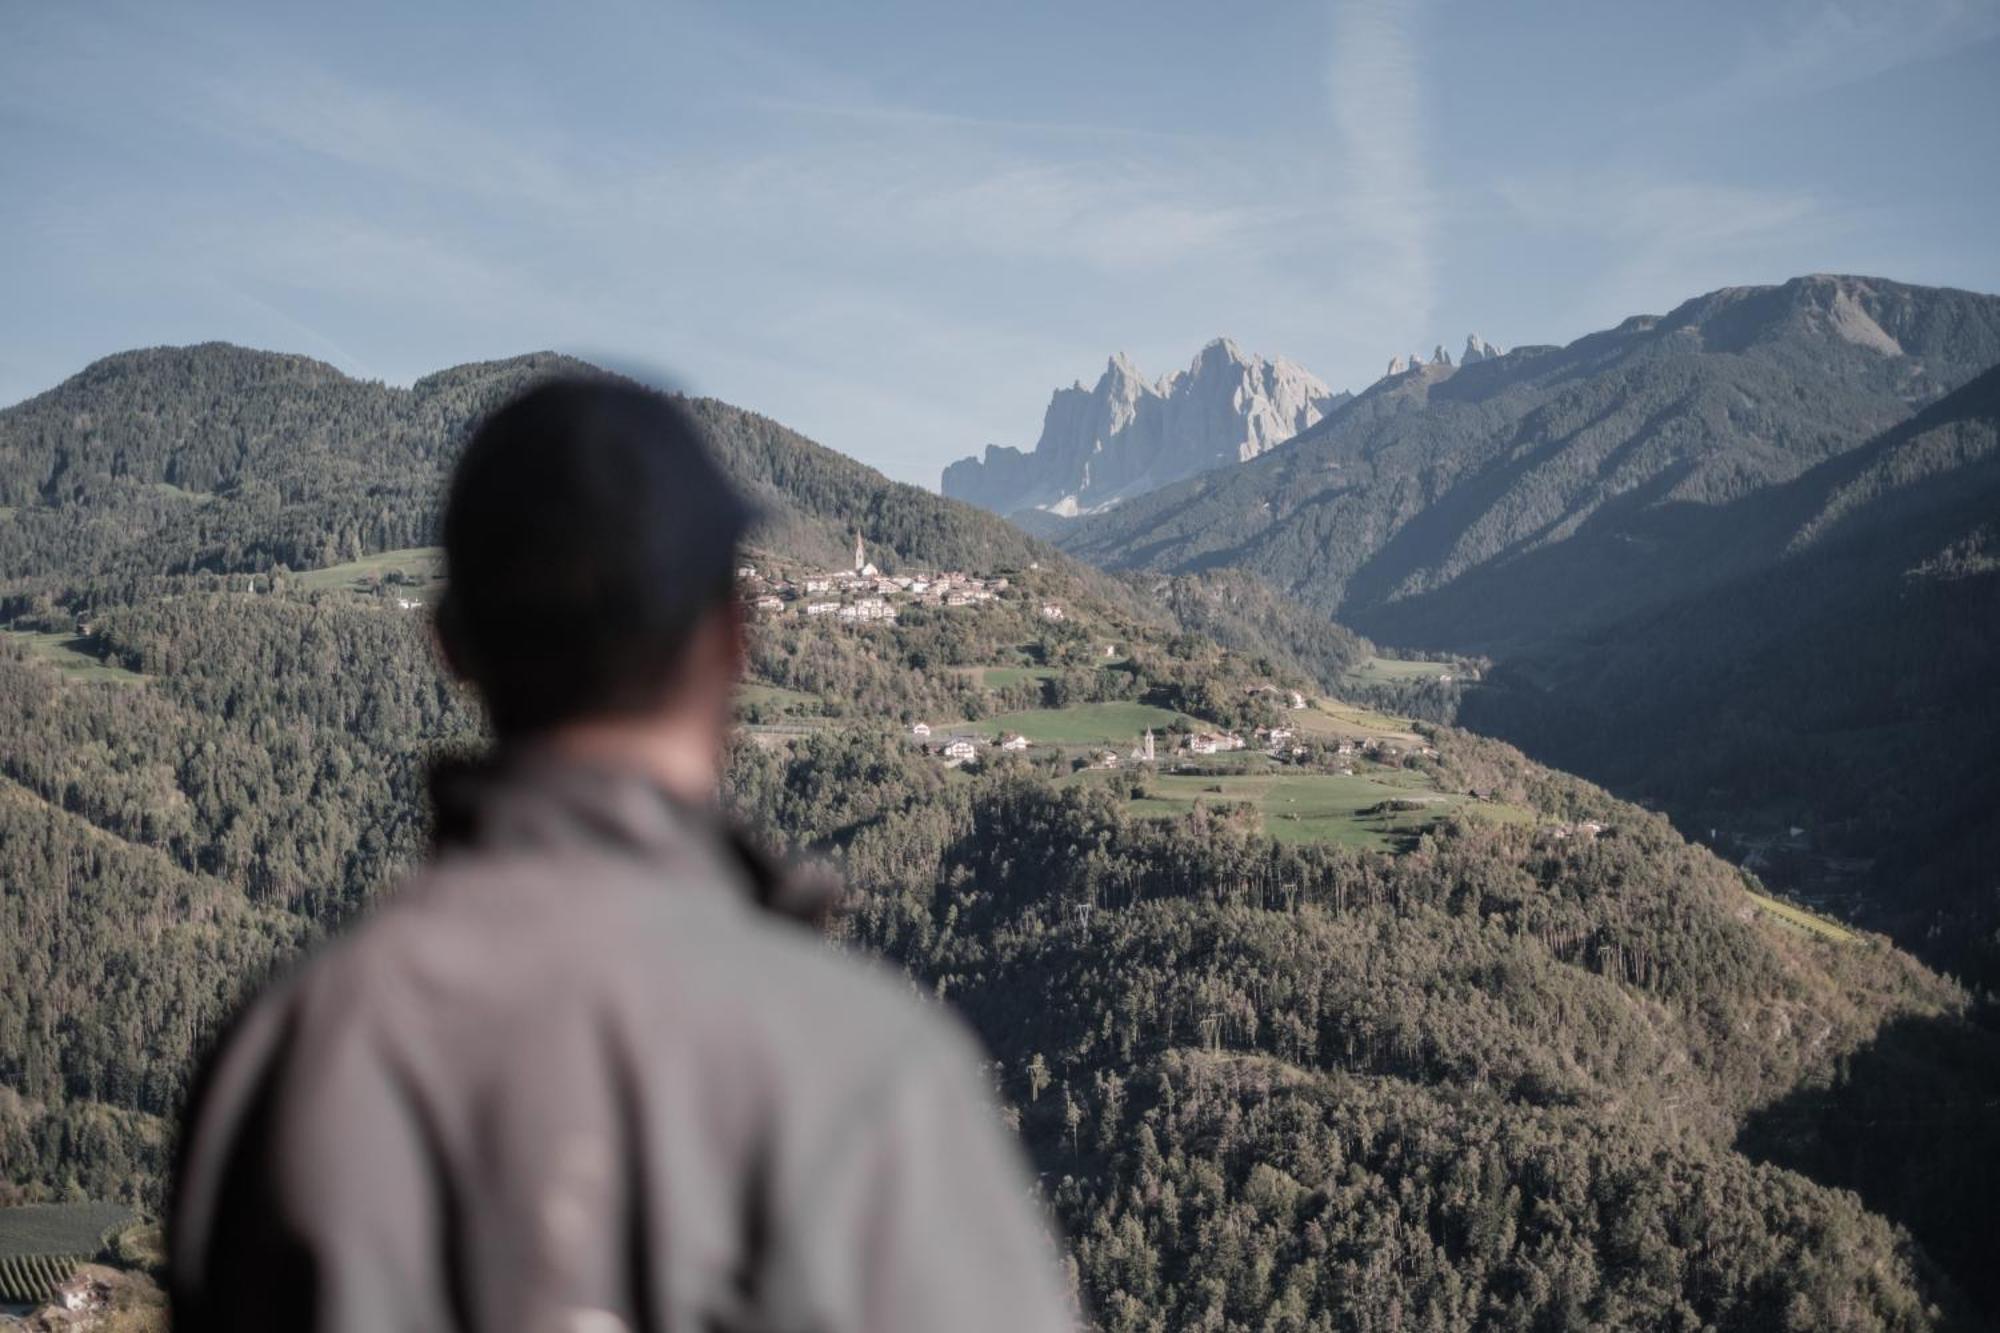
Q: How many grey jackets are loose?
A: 1